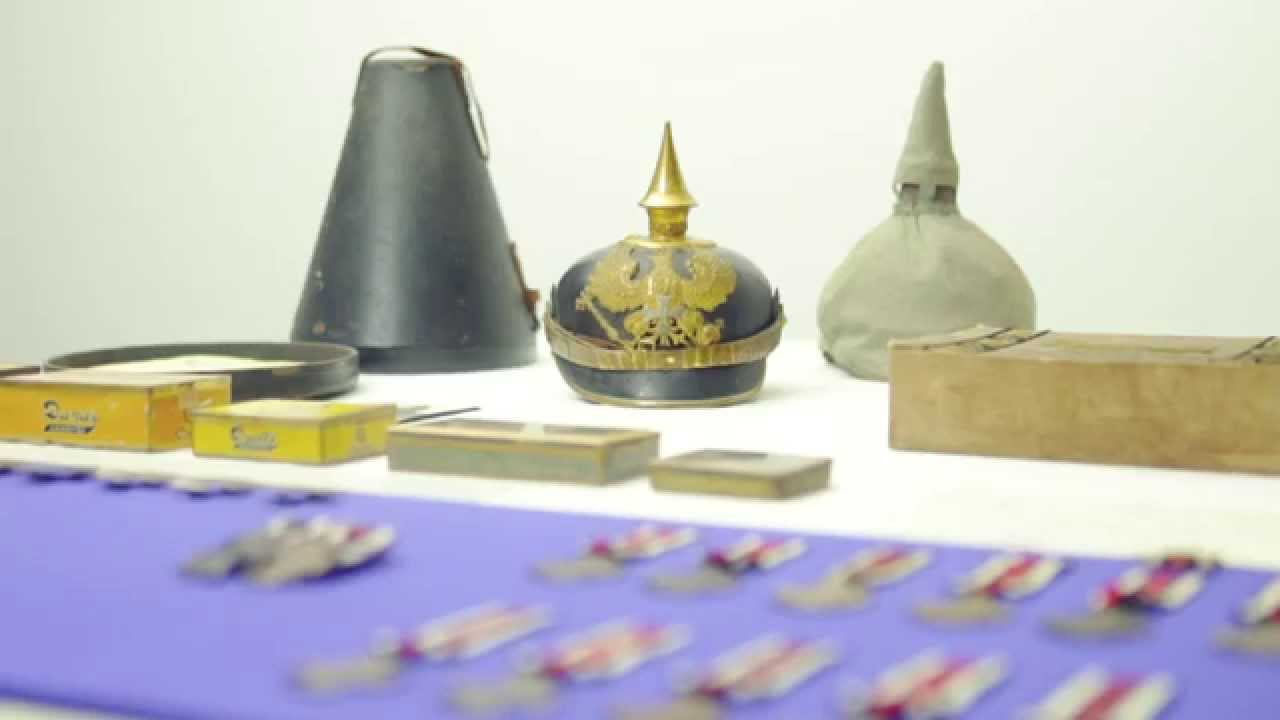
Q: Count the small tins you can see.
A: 4